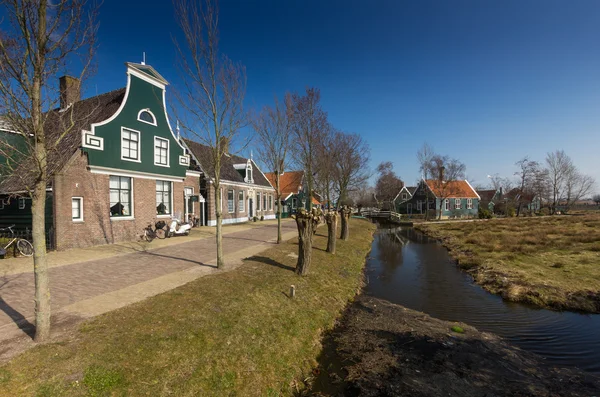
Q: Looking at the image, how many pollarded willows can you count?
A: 3